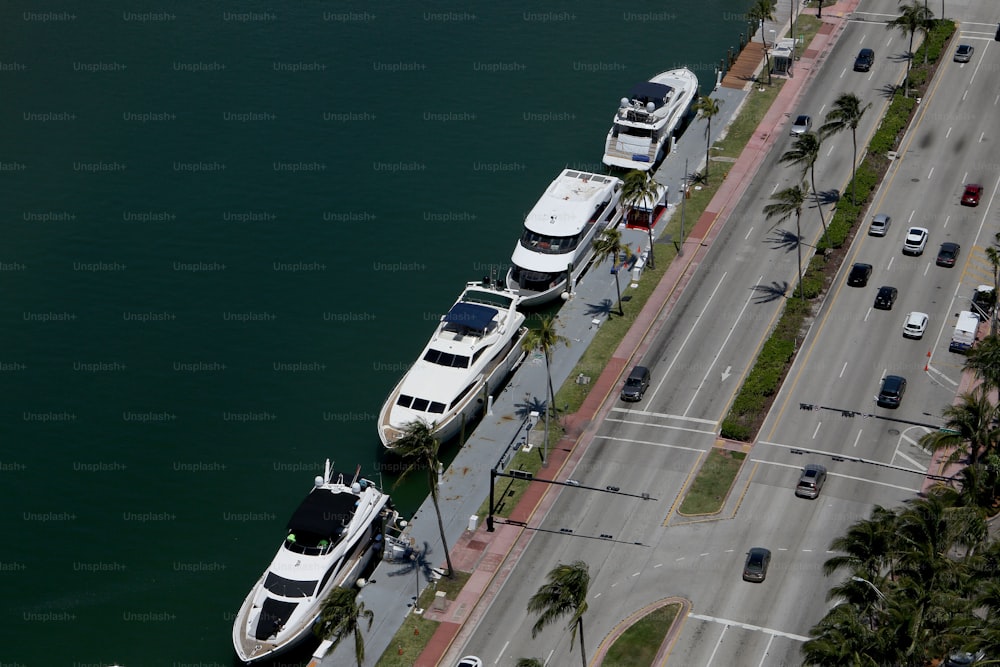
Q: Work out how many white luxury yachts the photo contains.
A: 4